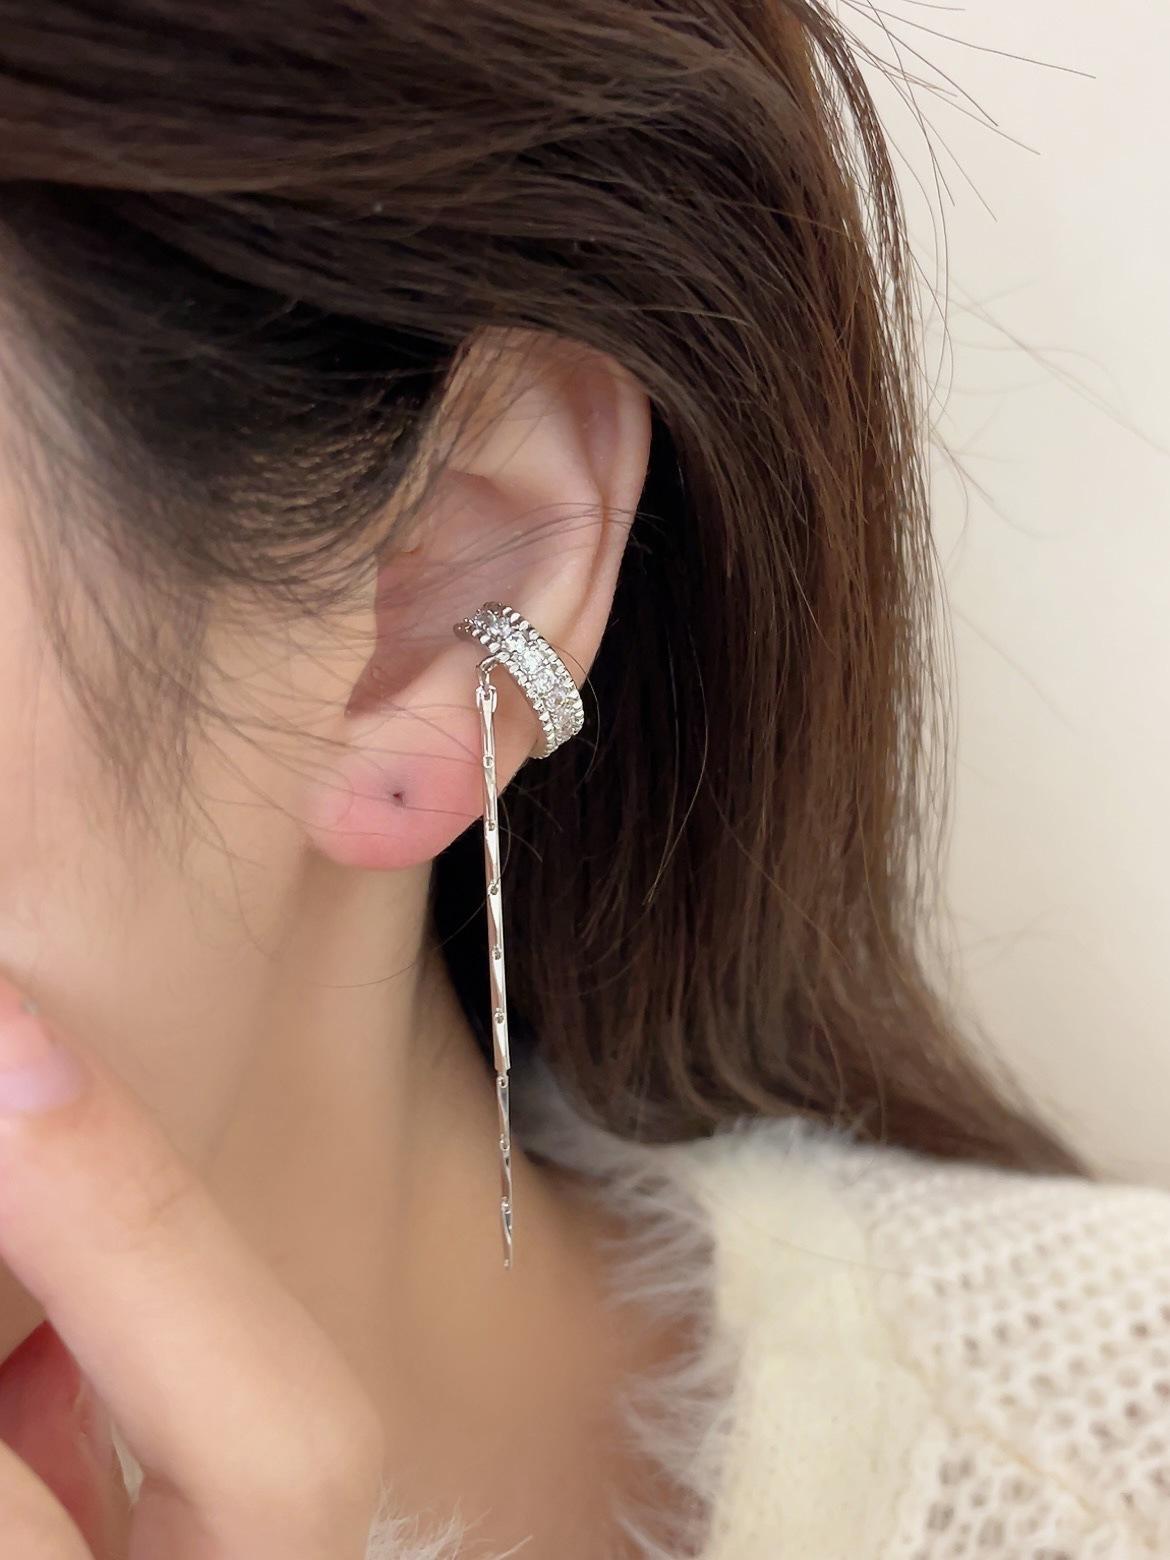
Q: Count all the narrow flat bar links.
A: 9